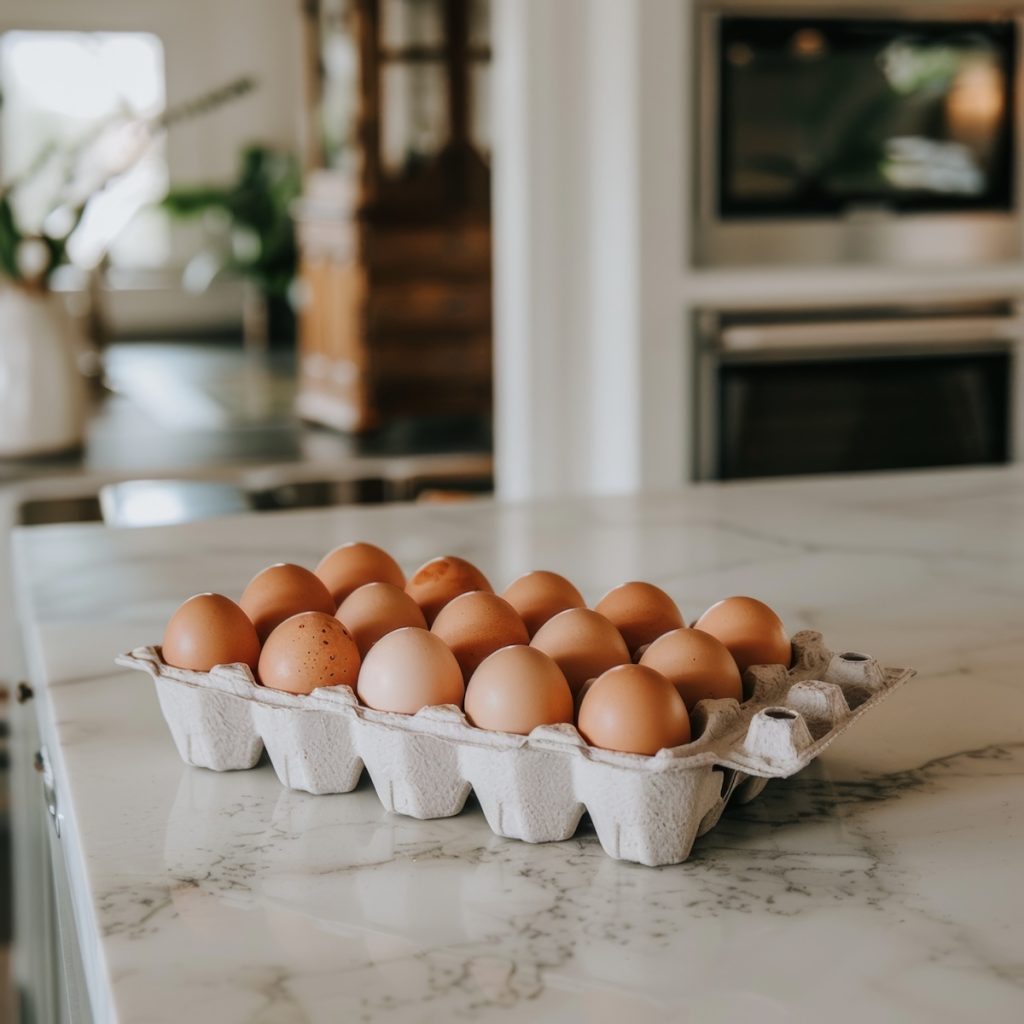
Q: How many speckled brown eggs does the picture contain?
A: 1